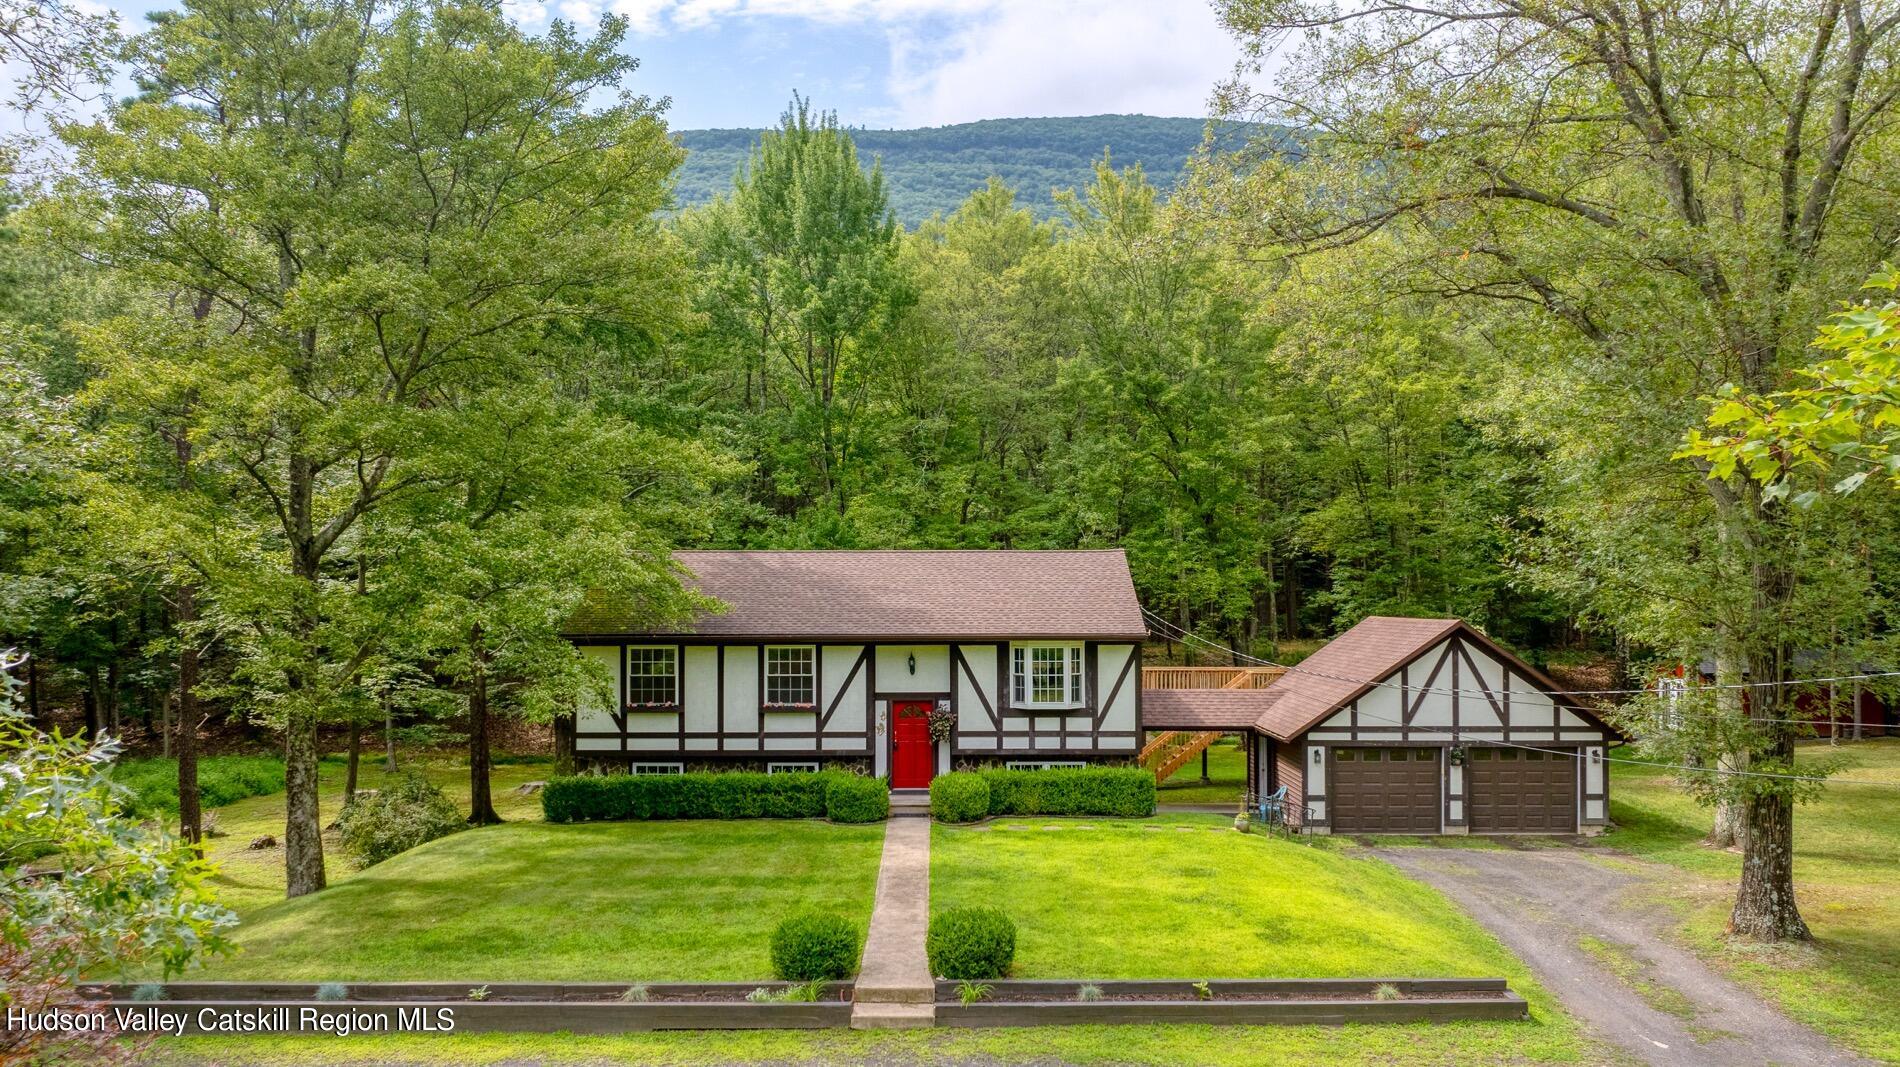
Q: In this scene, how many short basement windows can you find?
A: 3